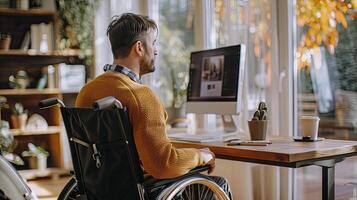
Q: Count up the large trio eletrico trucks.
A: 0